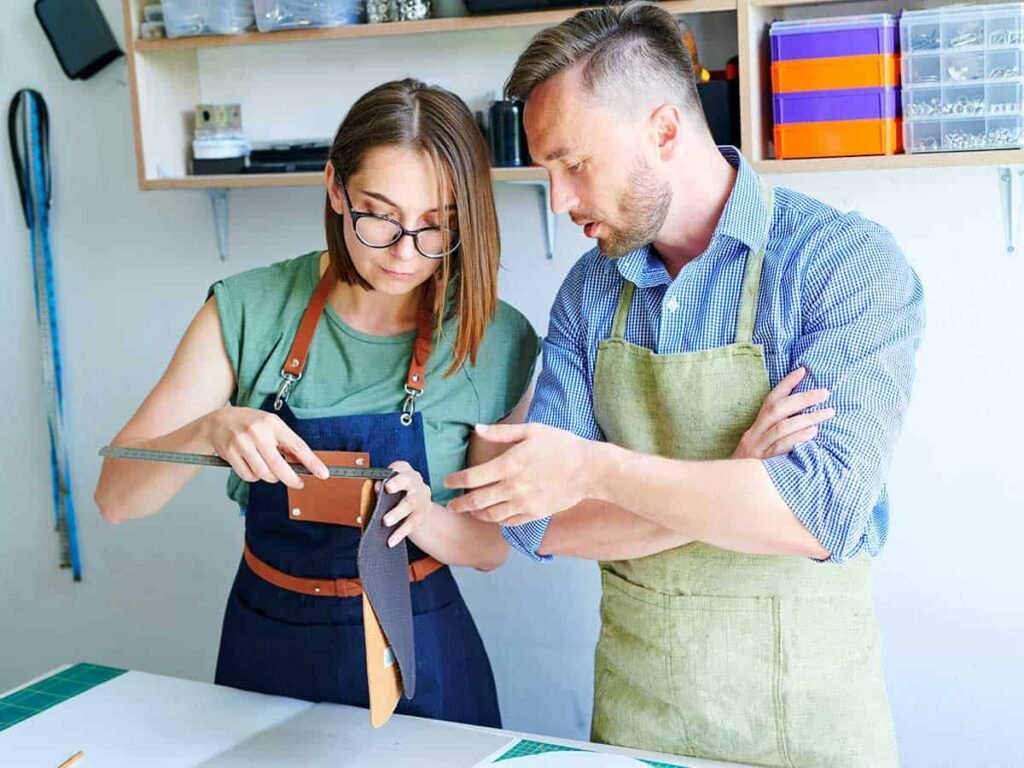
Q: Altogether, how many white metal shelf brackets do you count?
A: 3